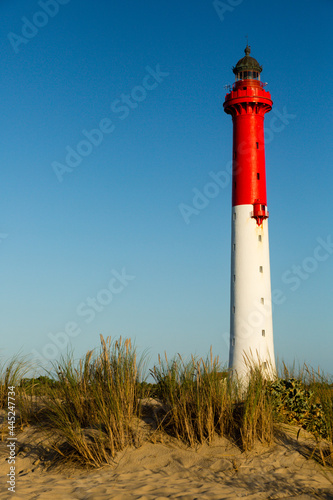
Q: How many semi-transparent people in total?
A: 0